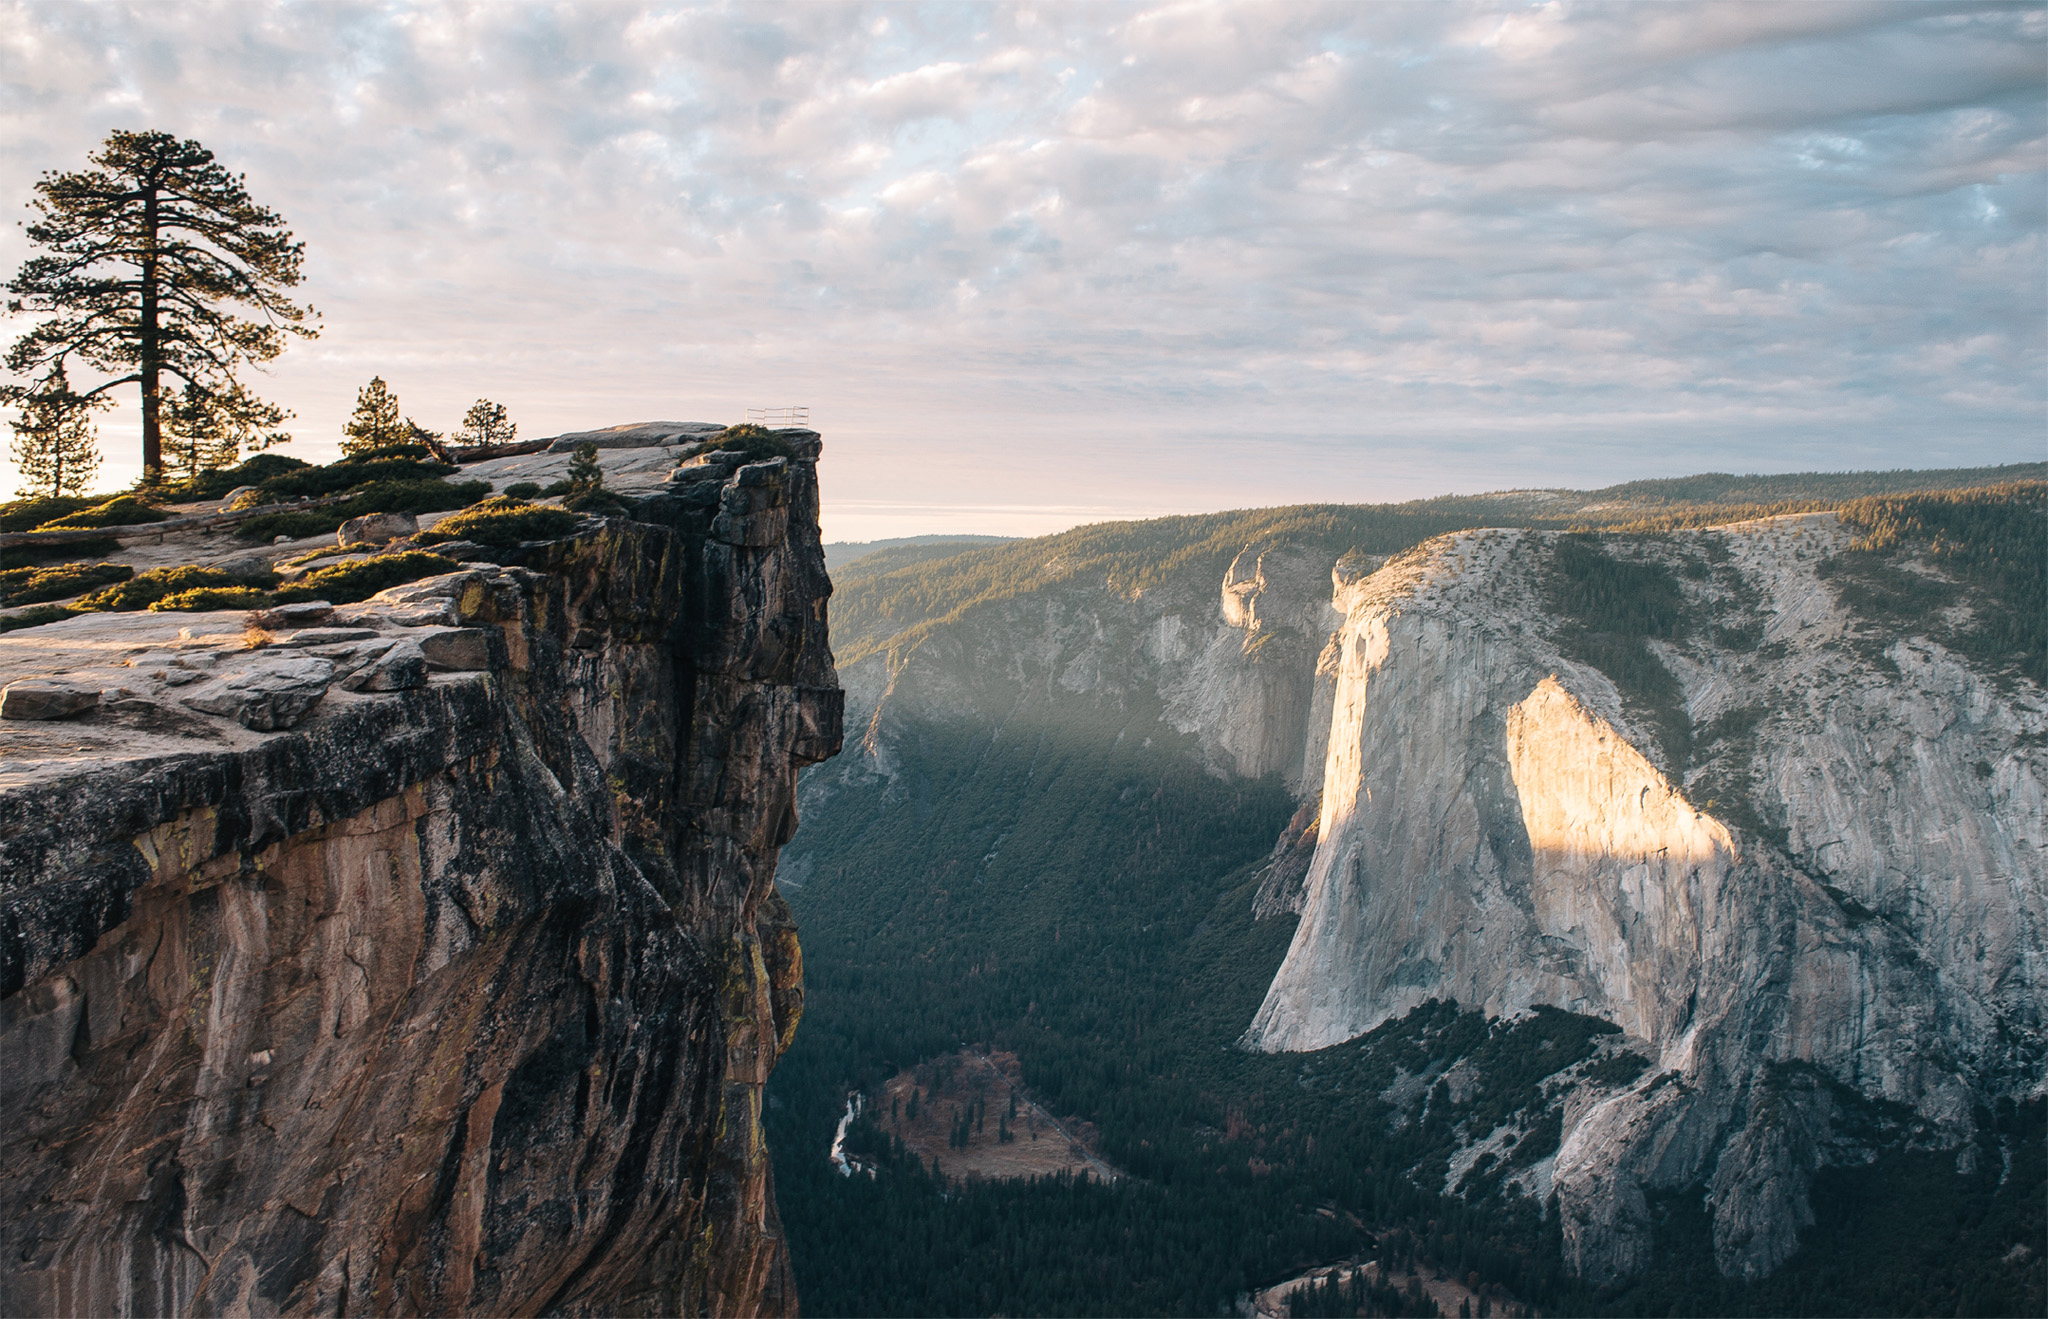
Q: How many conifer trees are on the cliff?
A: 6